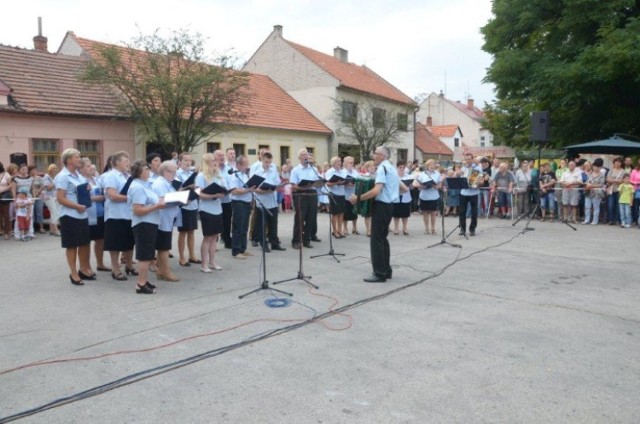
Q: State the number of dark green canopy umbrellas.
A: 1